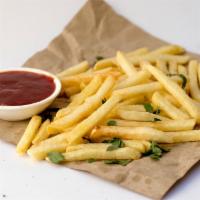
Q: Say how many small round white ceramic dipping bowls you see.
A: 1